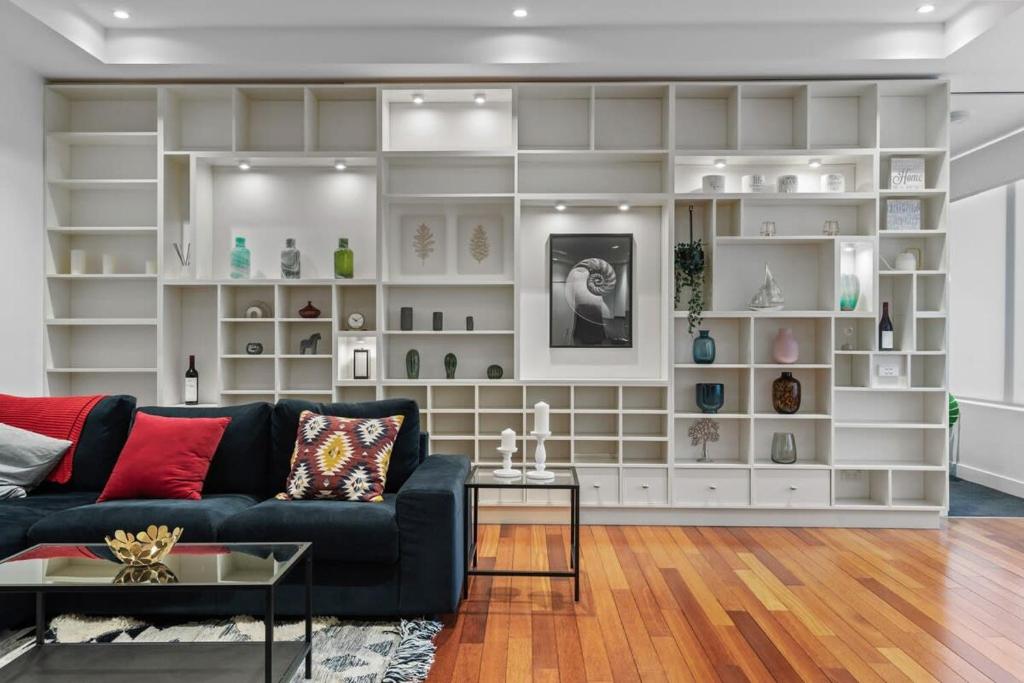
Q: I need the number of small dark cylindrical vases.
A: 3